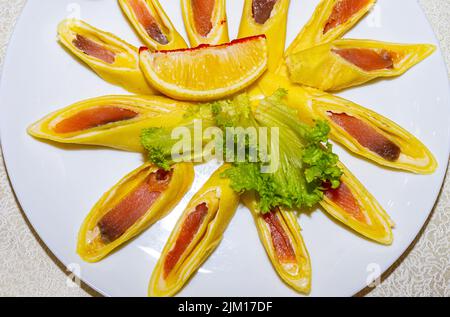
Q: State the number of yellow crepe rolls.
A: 12